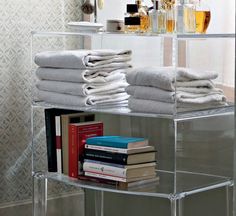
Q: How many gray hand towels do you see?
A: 7